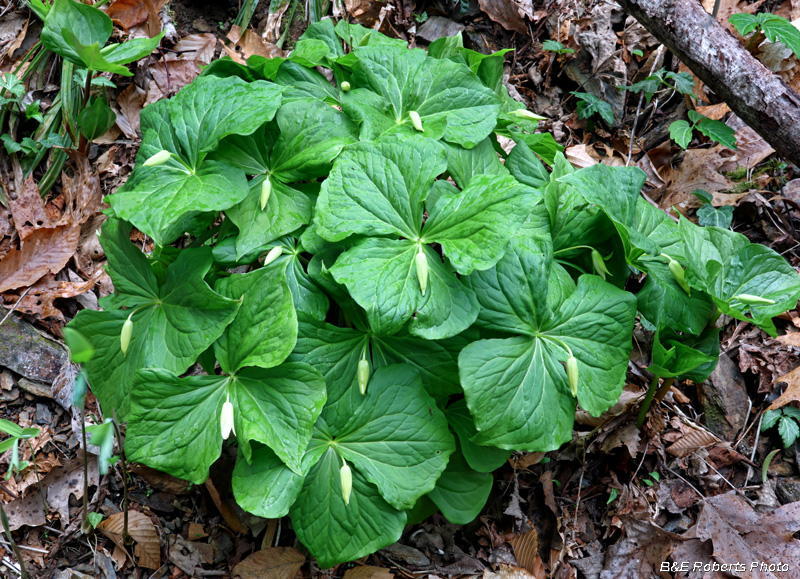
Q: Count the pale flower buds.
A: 15